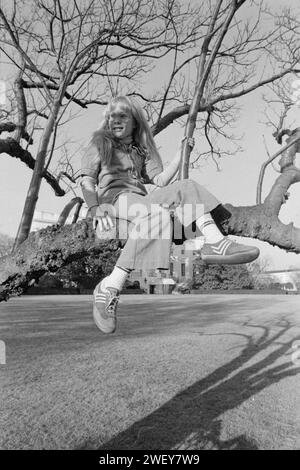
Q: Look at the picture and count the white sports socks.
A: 2